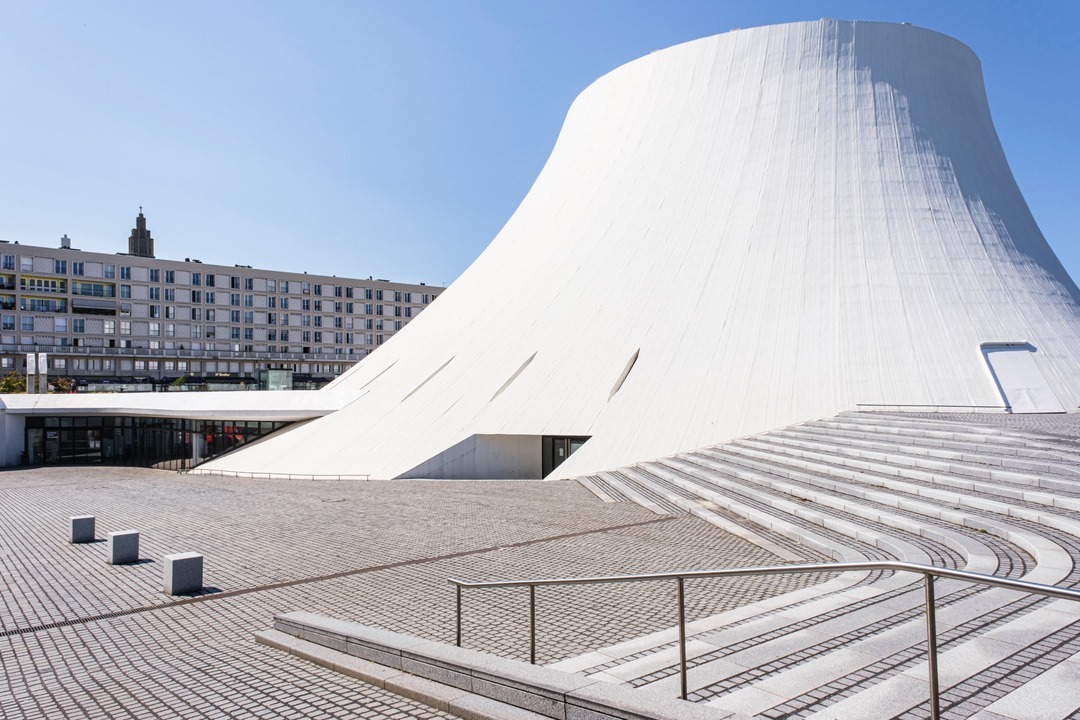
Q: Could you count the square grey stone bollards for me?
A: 3